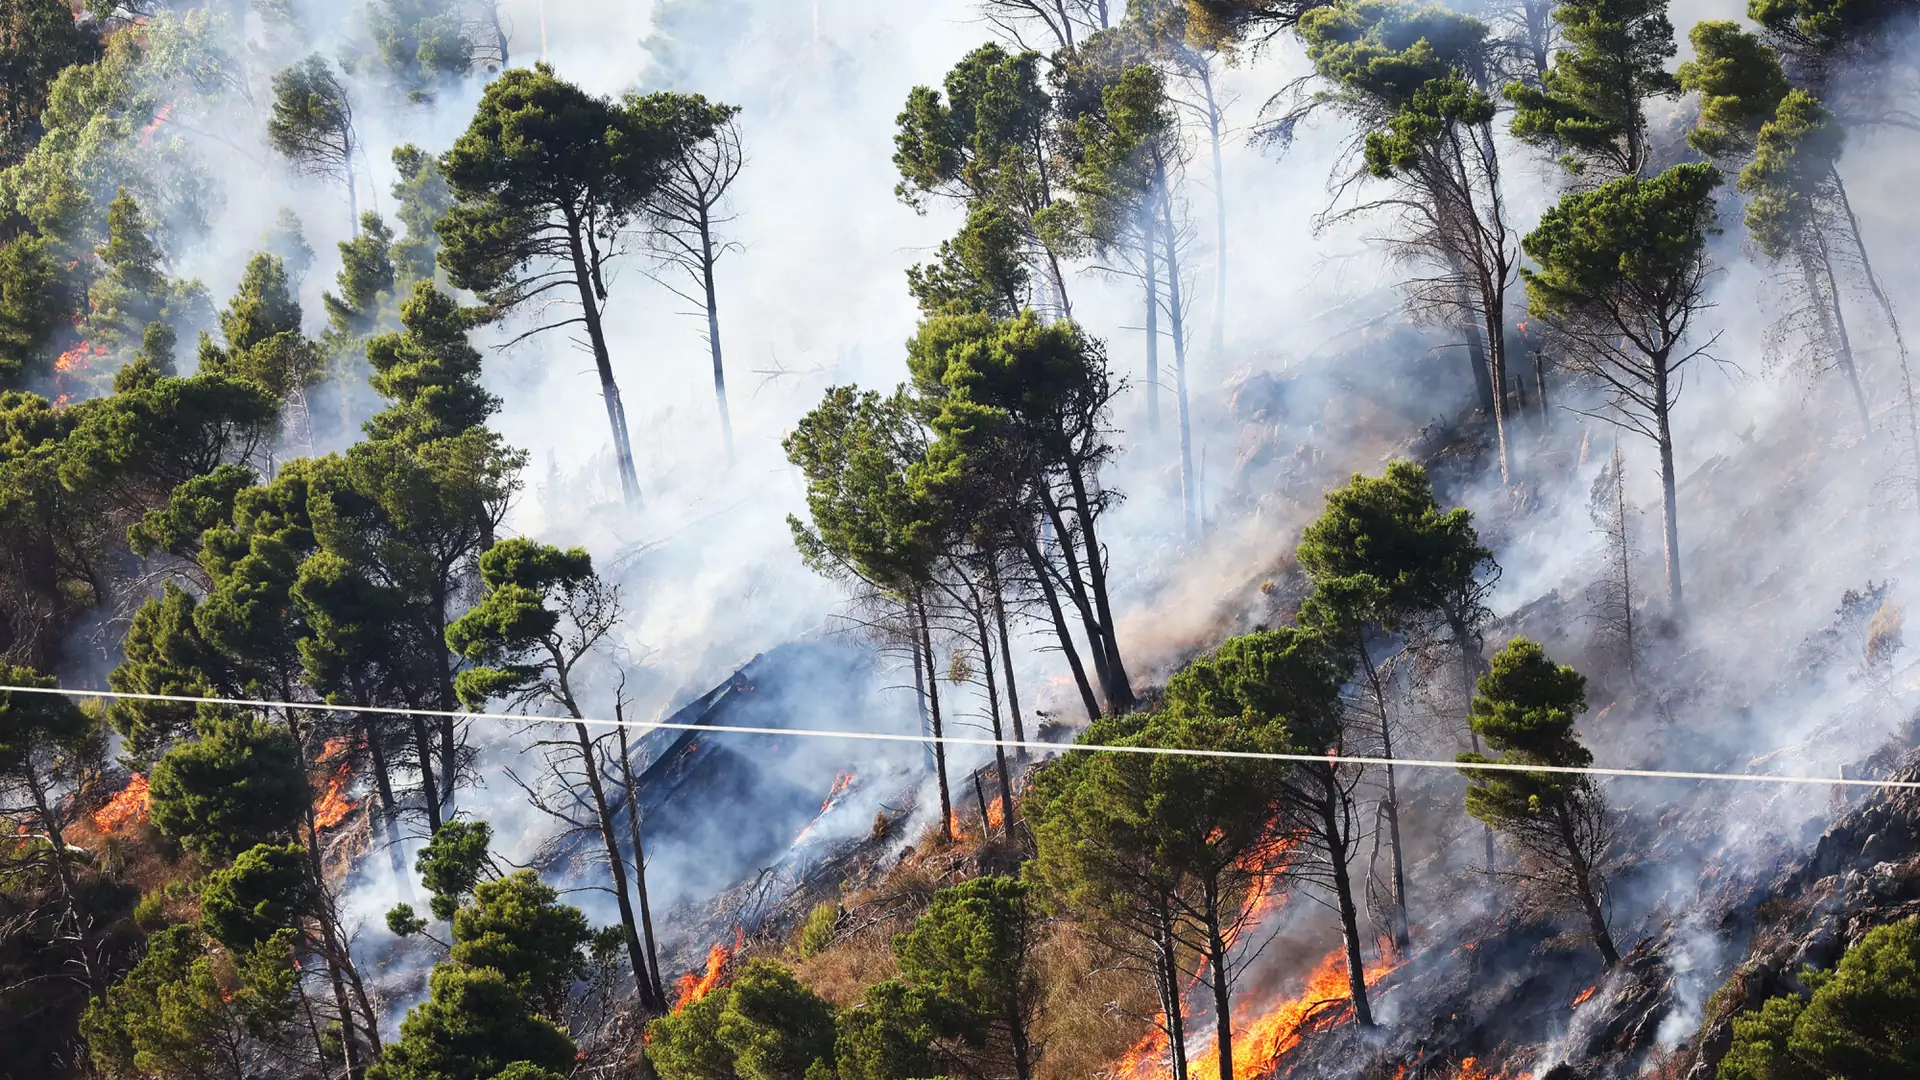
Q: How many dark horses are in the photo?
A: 0